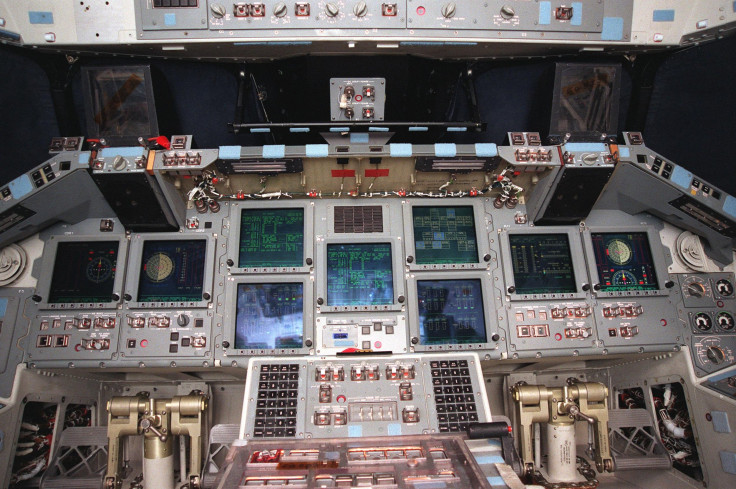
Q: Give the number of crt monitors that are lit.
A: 9